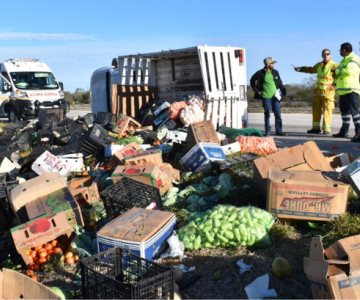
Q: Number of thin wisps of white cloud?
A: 1